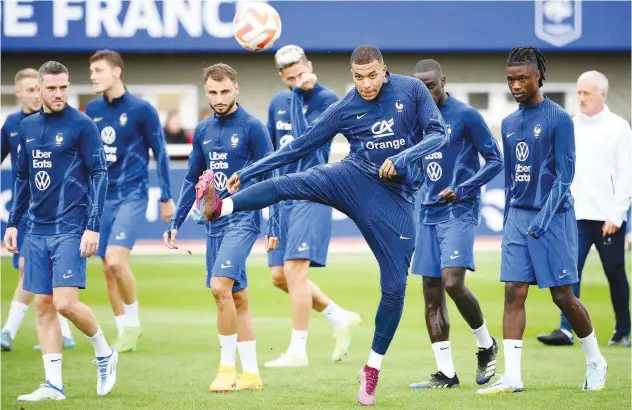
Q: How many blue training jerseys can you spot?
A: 8